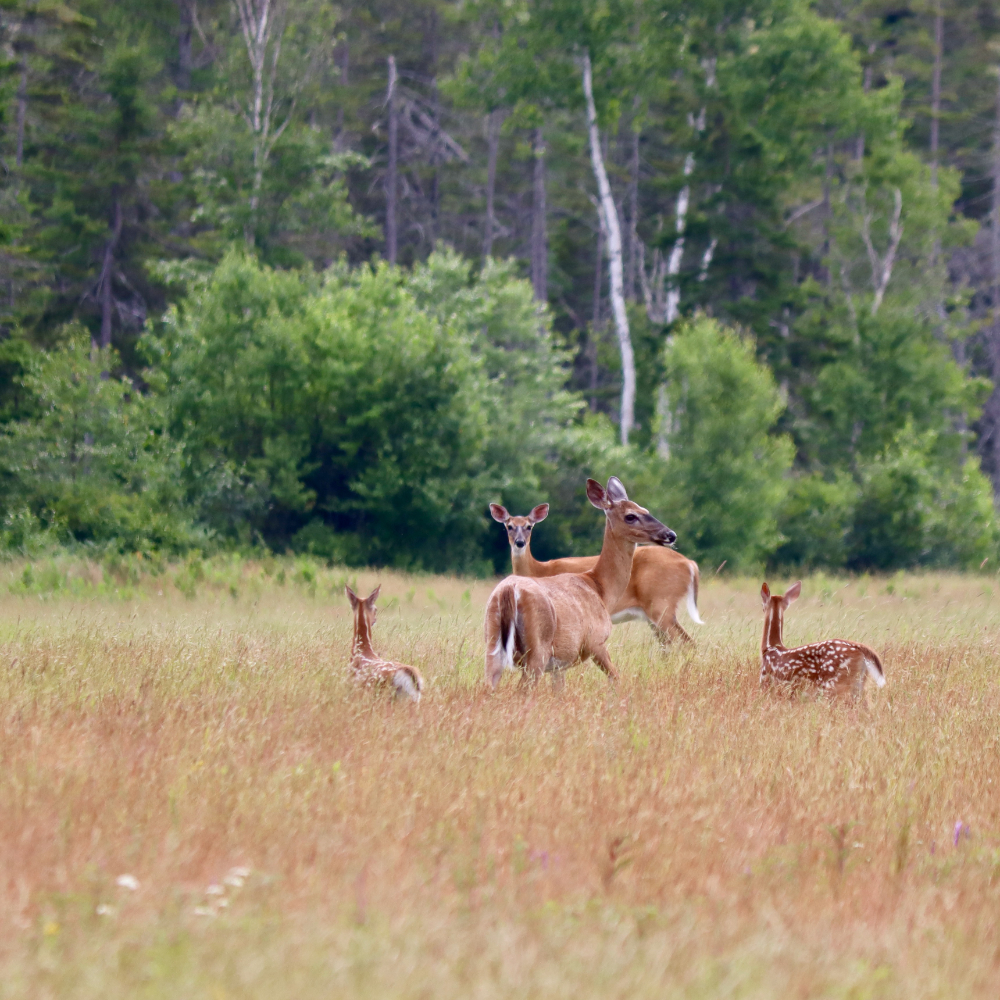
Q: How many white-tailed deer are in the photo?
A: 4